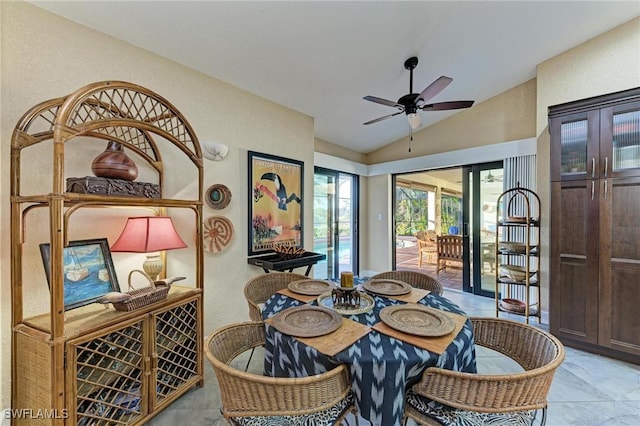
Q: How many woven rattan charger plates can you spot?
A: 4